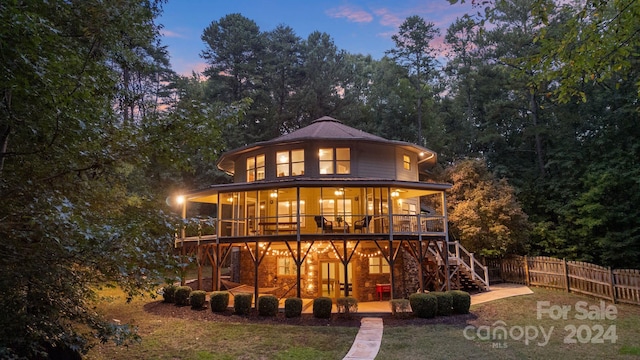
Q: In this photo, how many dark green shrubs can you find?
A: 11